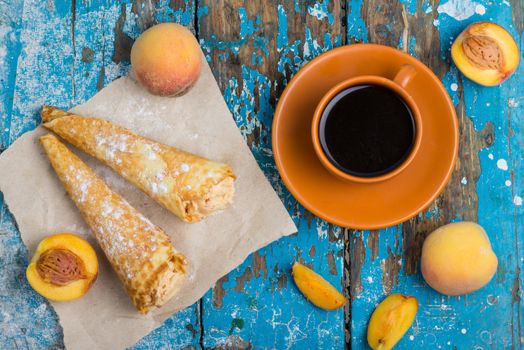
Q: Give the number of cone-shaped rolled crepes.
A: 2